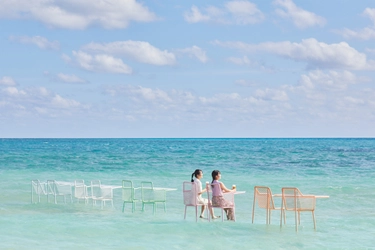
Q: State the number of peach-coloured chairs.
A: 2